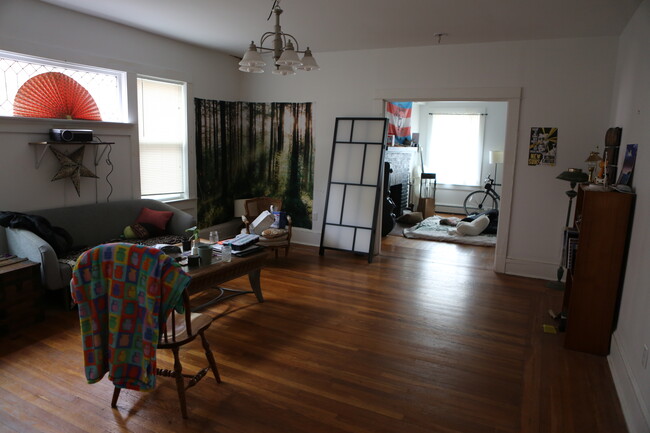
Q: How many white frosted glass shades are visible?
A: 5